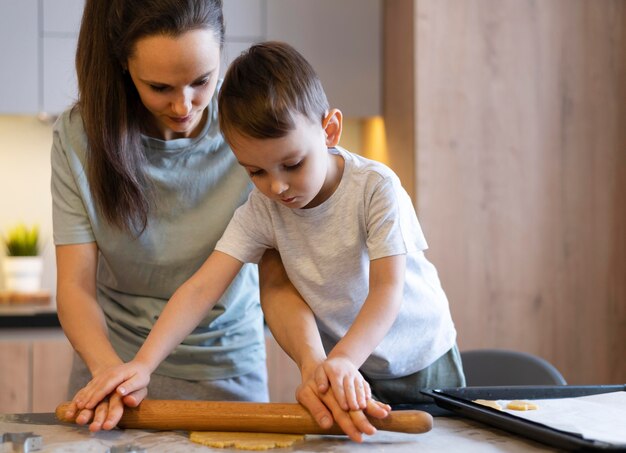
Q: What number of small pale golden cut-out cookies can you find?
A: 2